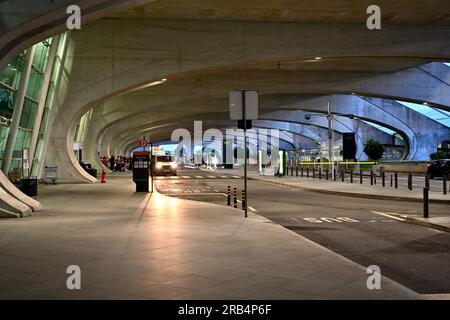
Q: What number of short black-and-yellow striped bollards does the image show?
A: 3